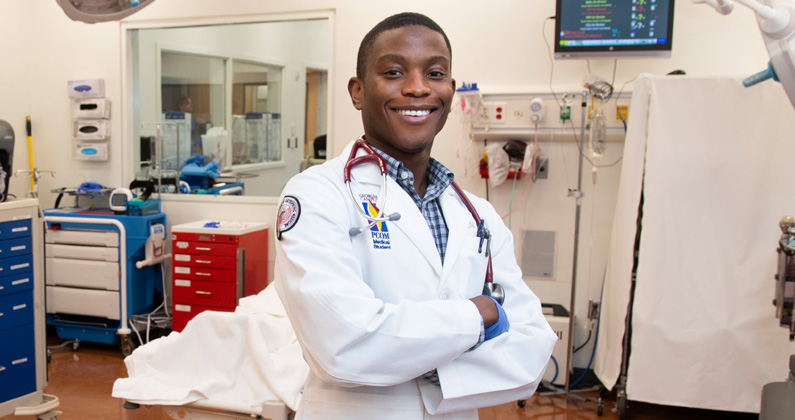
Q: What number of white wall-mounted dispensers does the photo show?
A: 4